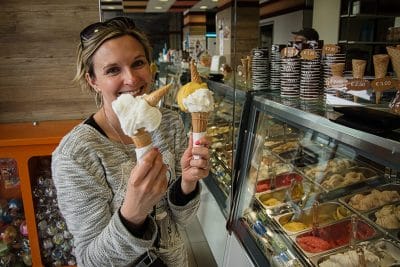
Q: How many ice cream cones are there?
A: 2